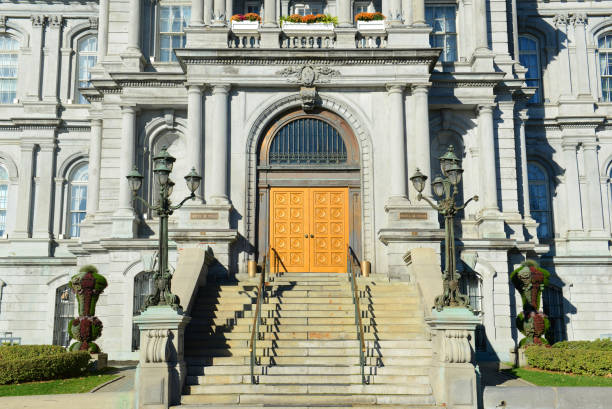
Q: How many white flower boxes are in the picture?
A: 3